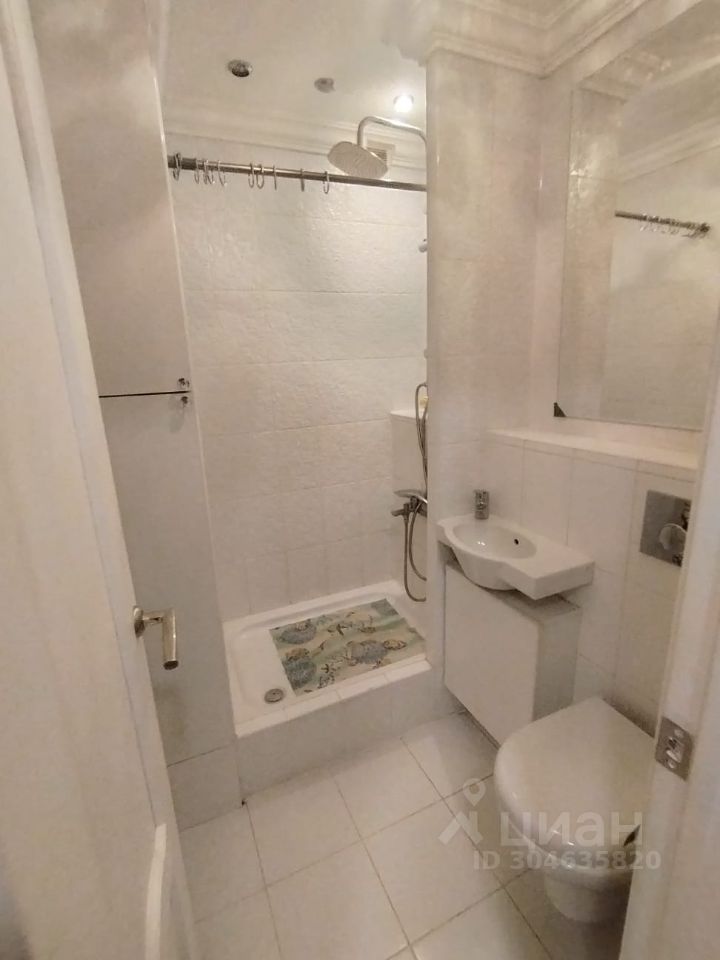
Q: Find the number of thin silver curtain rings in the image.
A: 10